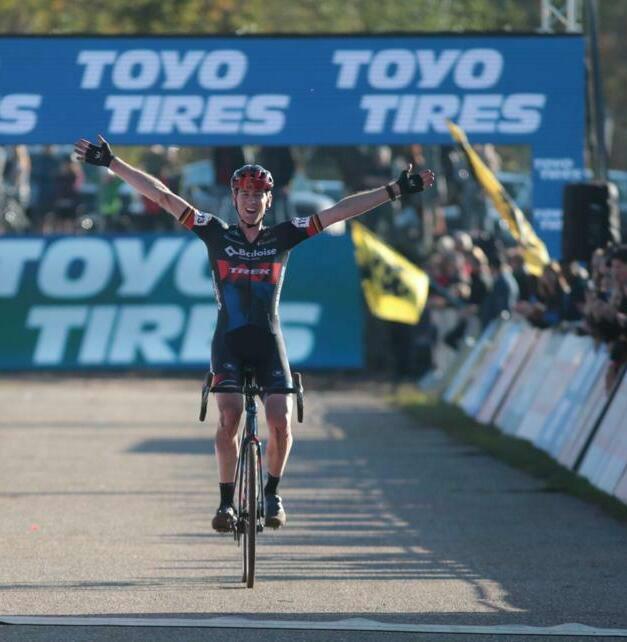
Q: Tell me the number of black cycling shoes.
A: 2